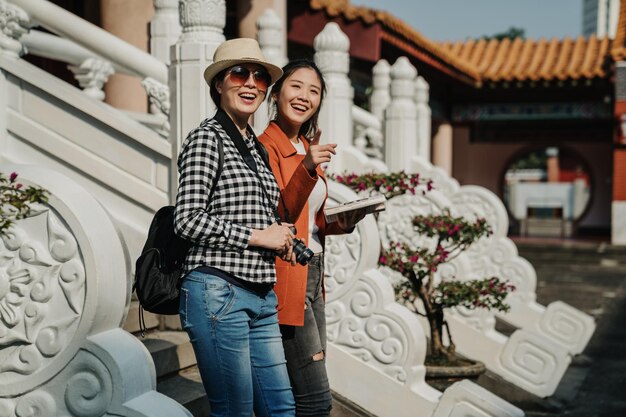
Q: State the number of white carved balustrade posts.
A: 7